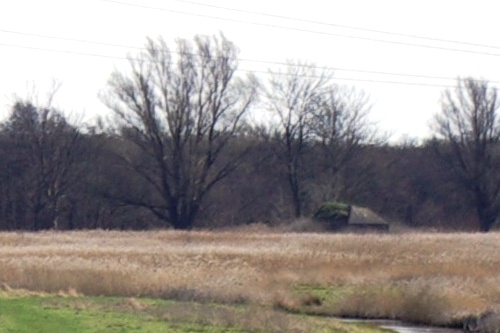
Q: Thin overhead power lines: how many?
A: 4